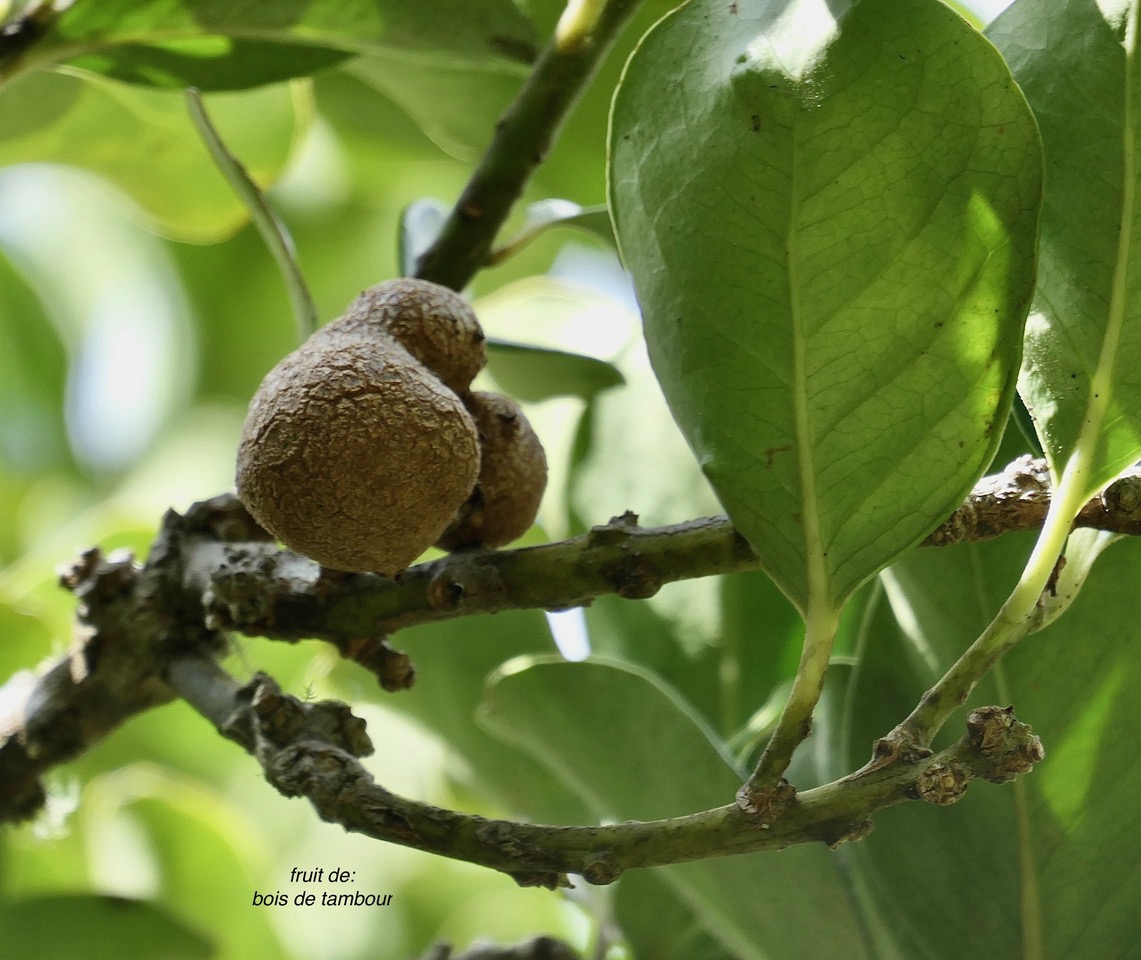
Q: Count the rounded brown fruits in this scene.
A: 3